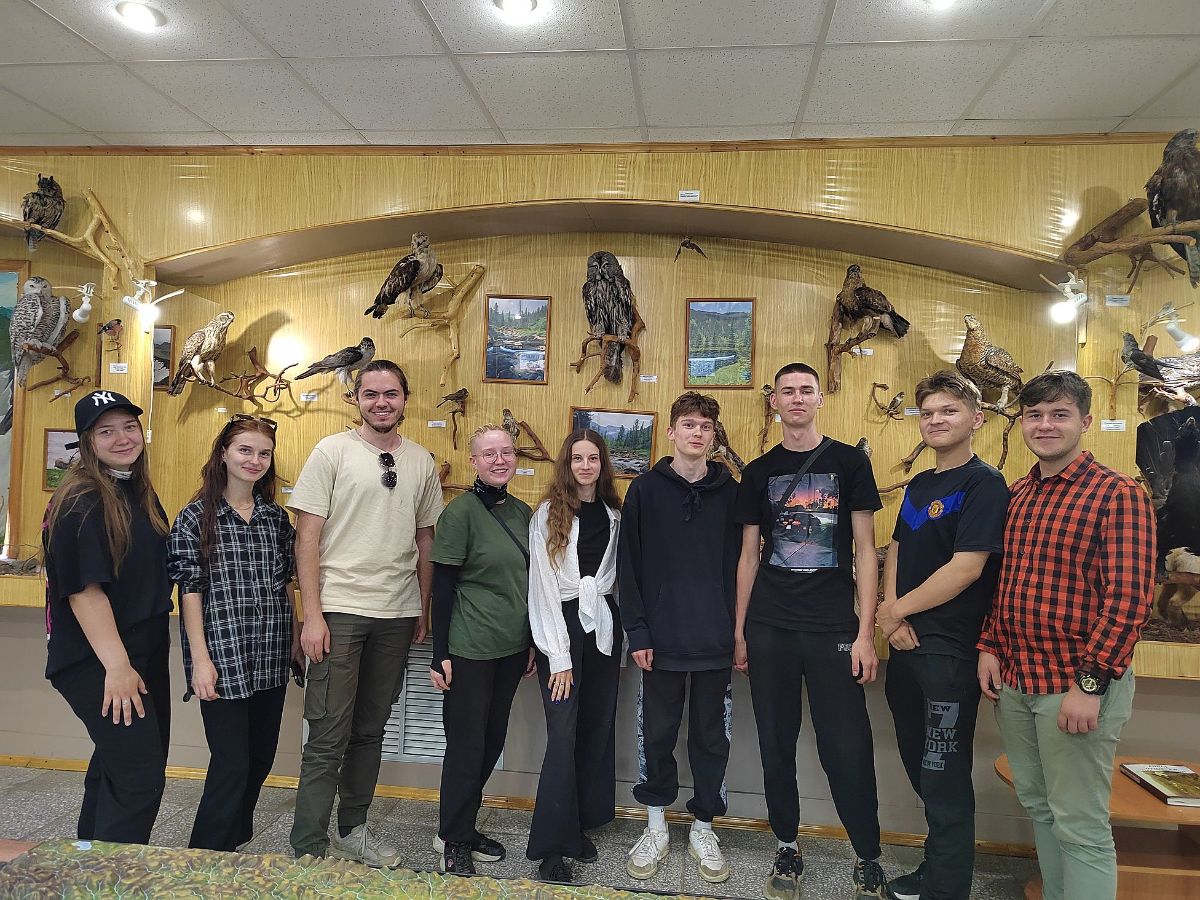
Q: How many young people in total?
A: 9